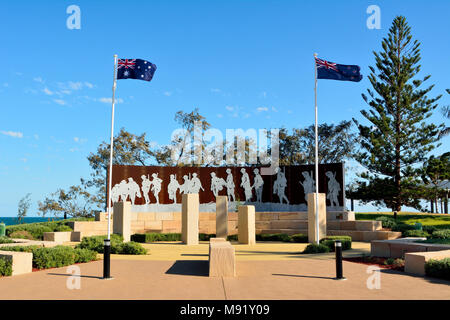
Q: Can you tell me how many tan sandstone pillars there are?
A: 5